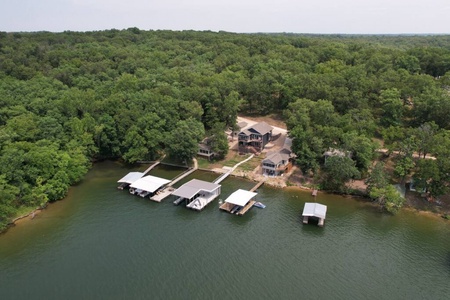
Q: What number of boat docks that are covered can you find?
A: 5